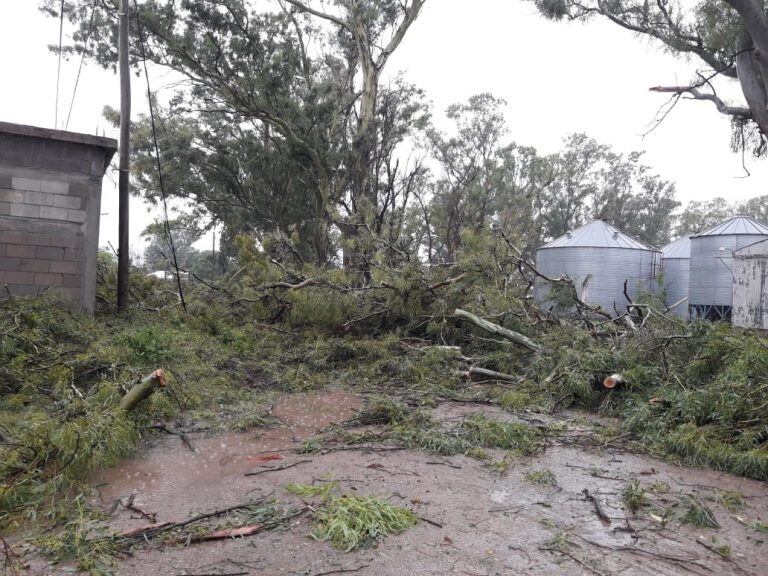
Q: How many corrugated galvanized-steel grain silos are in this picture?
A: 3